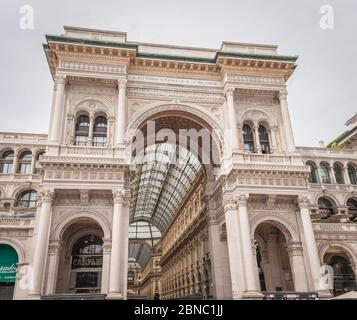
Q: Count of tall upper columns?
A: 4